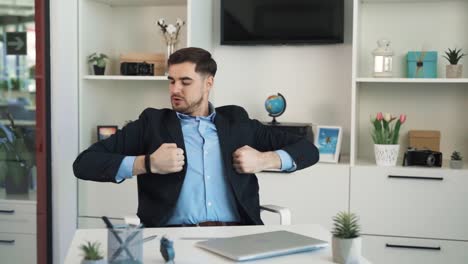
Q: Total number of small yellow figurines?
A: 0